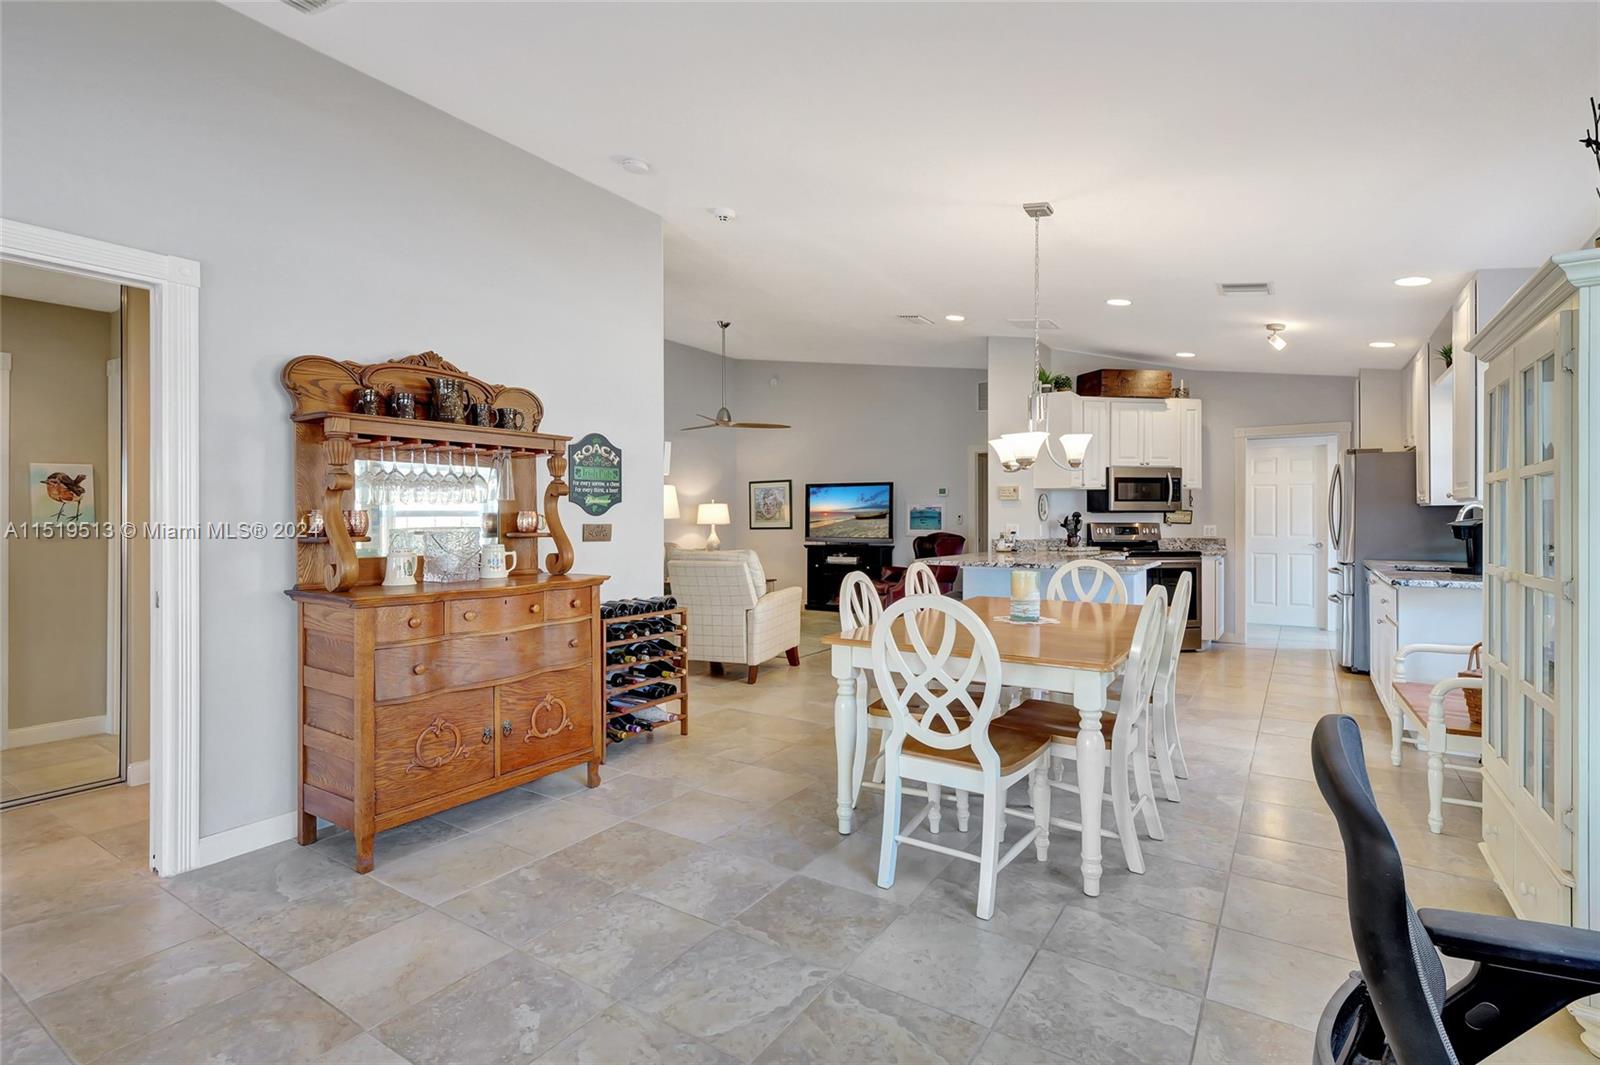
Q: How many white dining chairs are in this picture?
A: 6